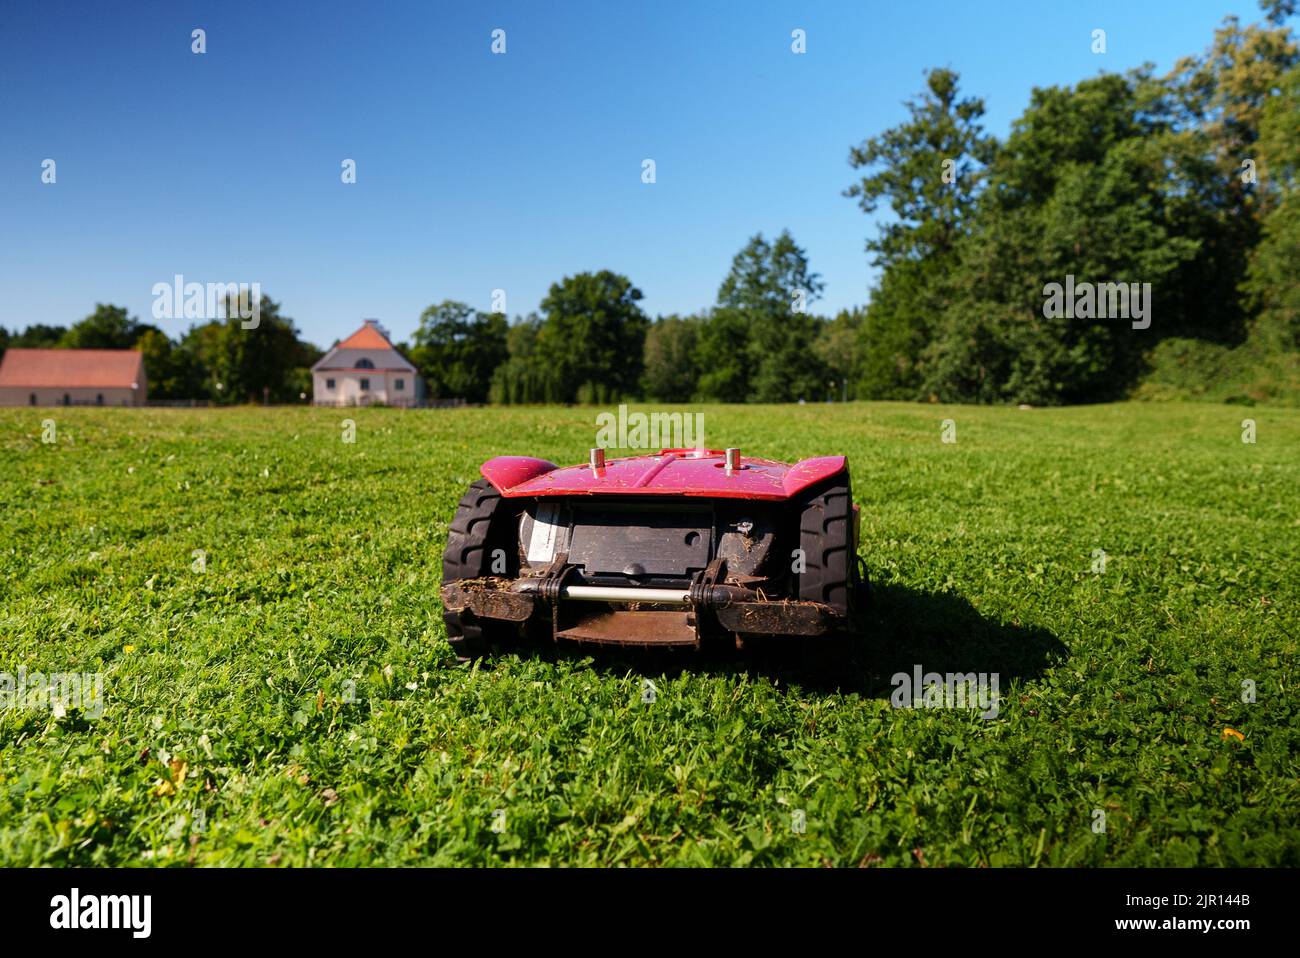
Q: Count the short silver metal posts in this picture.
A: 2